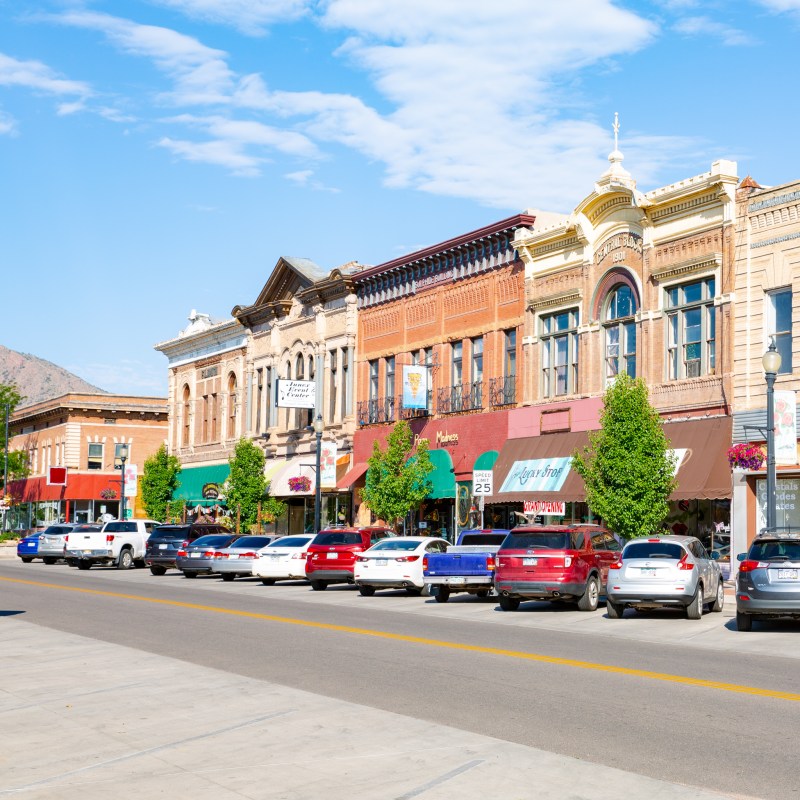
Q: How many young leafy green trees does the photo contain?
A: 4